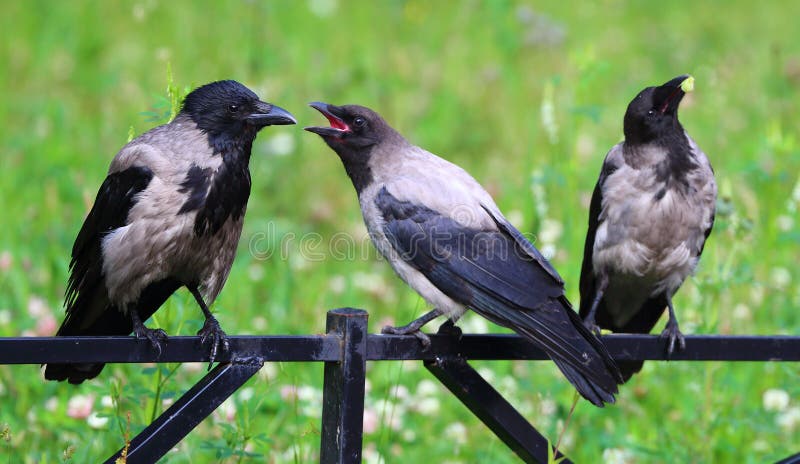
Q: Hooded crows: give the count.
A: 3